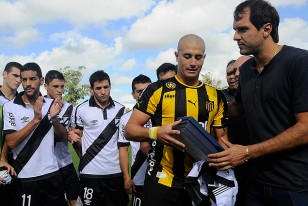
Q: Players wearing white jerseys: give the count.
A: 5